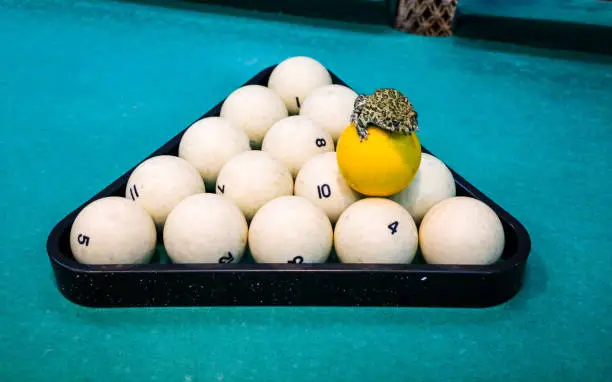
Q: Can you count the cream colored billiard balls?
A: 14